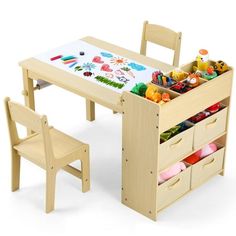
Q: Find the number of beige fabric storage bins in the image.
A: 4